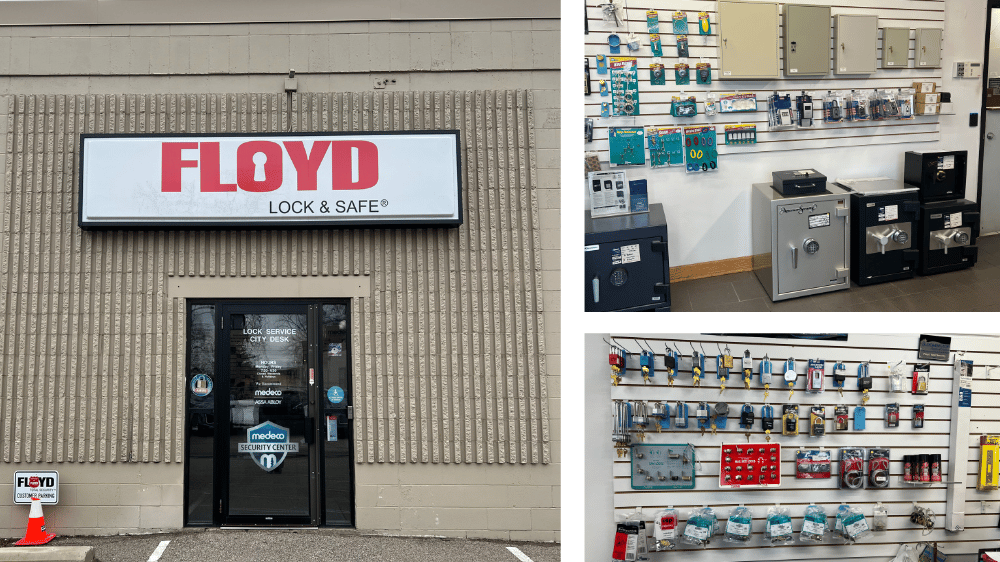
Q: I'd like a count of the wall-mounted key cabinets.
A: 5